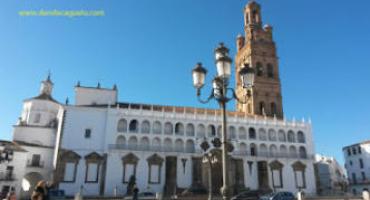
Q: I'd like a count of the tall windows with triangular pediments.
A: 6